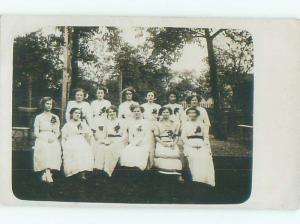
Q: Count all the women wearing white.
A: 12